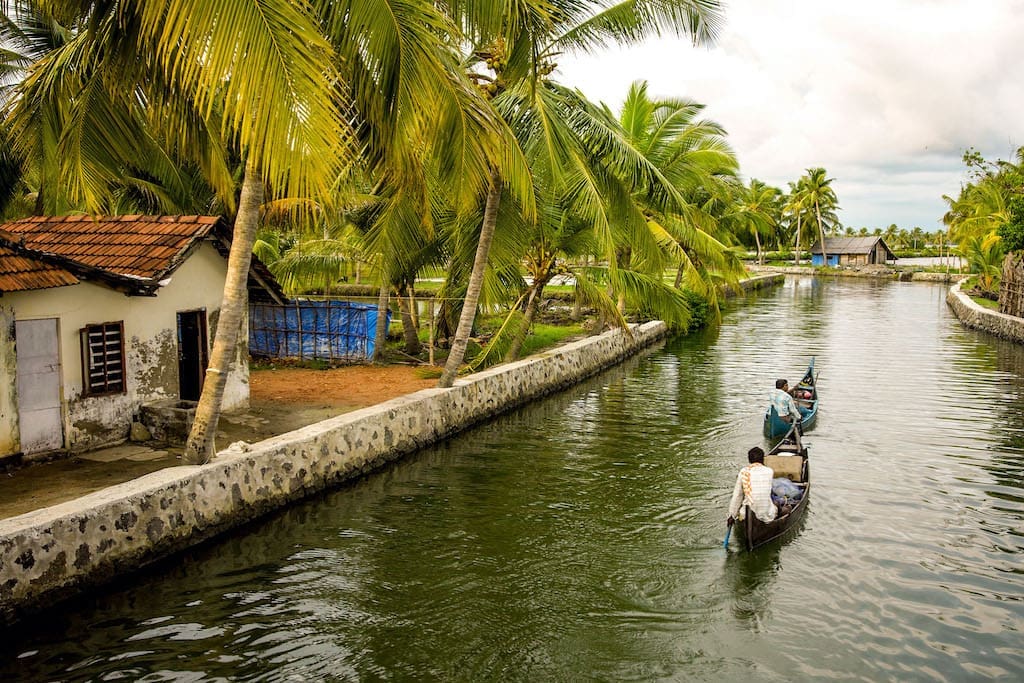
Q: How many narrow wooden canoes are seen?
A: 2